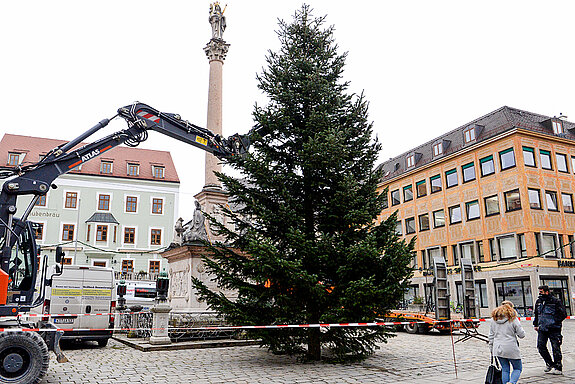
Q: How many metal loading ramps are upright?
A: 2